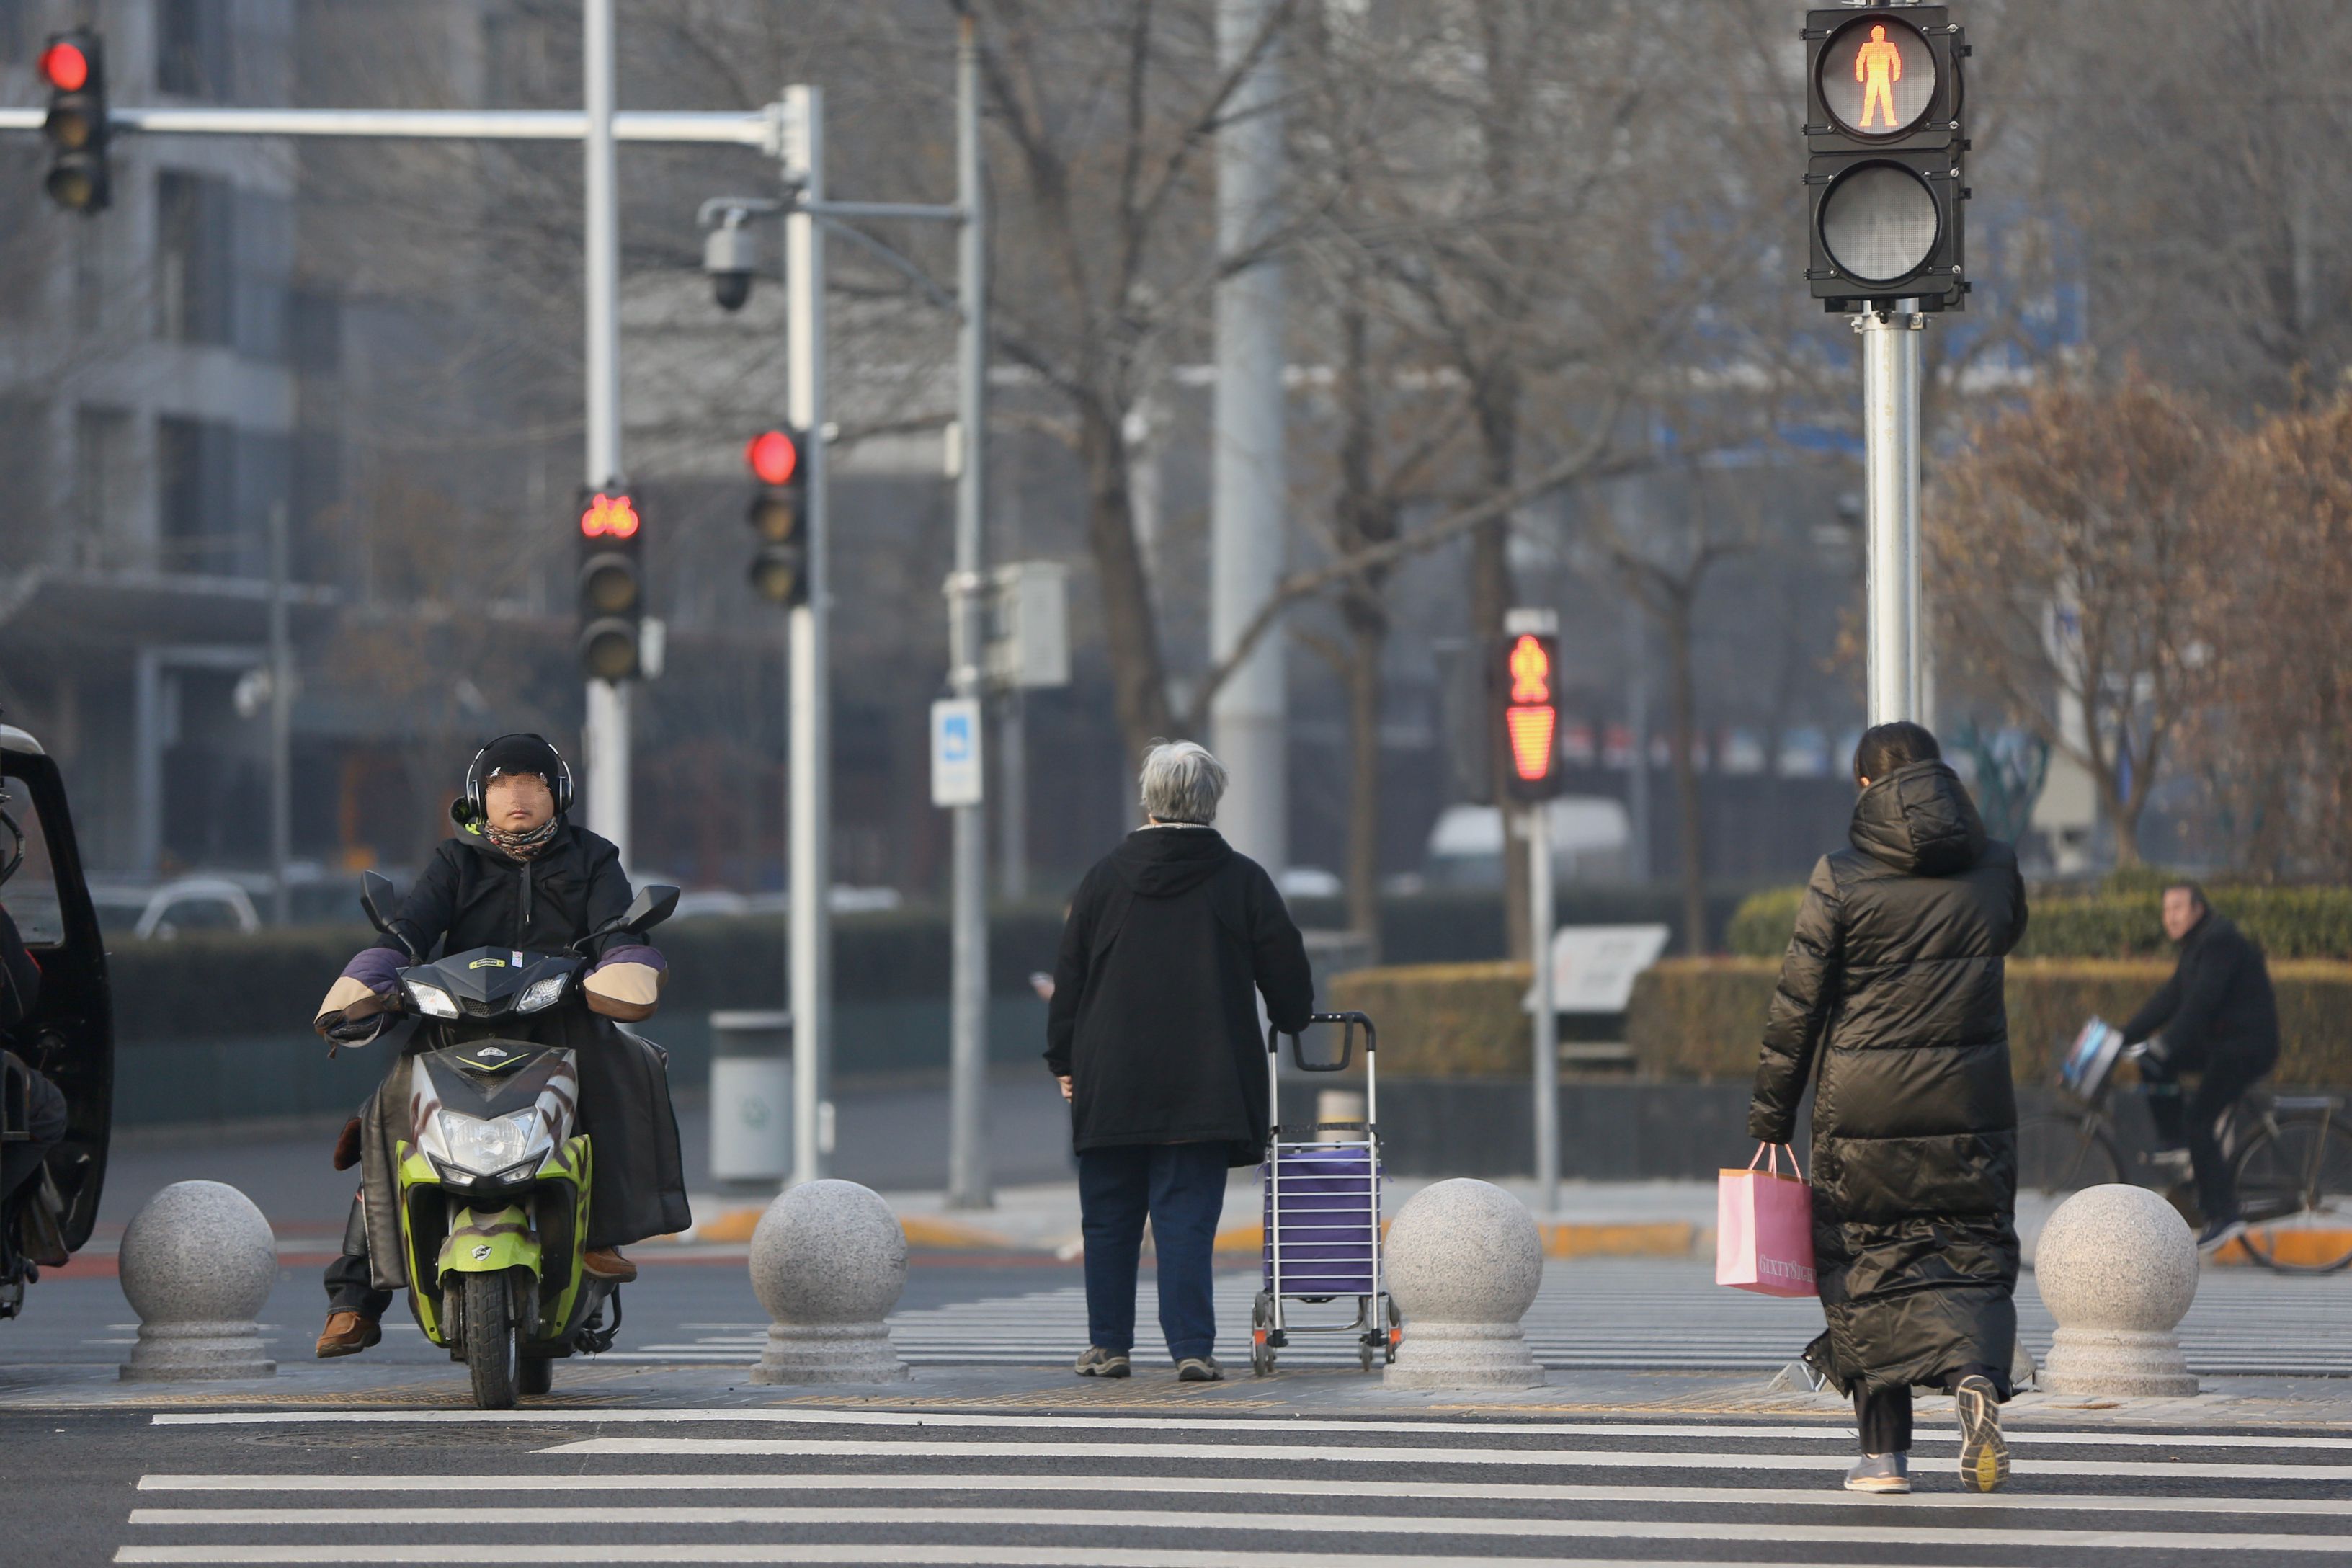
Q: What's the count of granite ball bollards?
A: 4